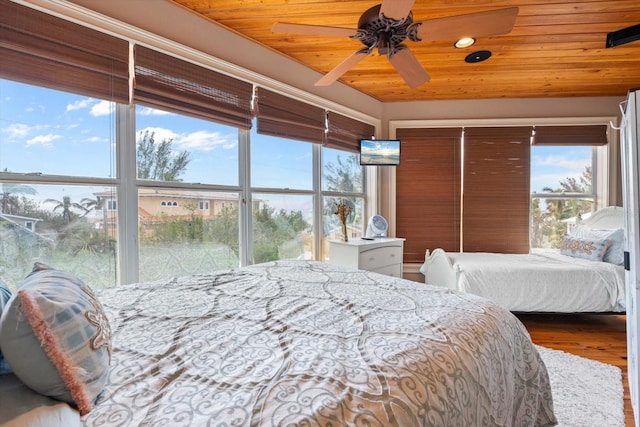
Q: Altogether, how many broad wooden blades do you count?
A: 5